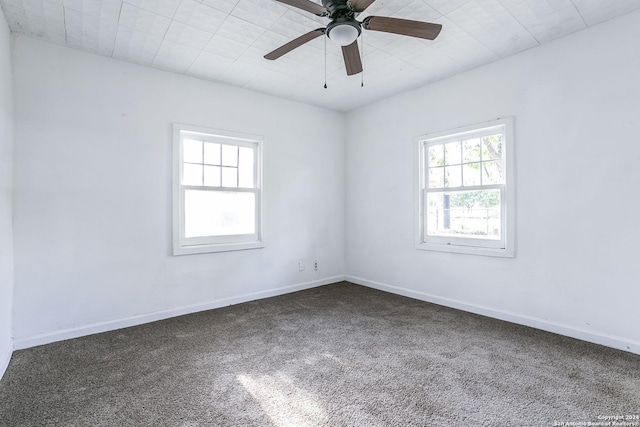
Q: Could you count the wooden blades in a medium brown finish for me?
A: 5